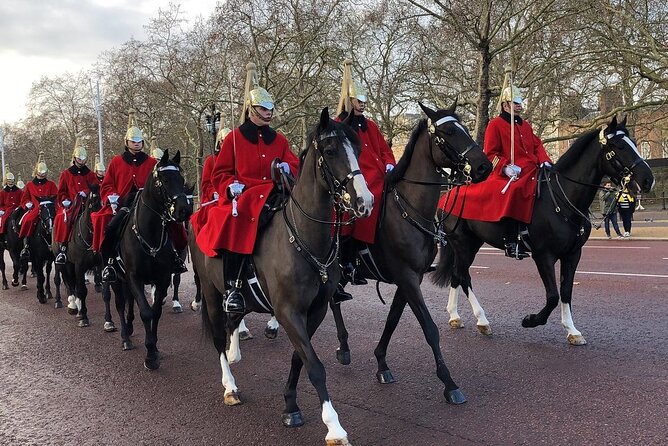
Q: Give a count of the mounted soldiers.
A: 11